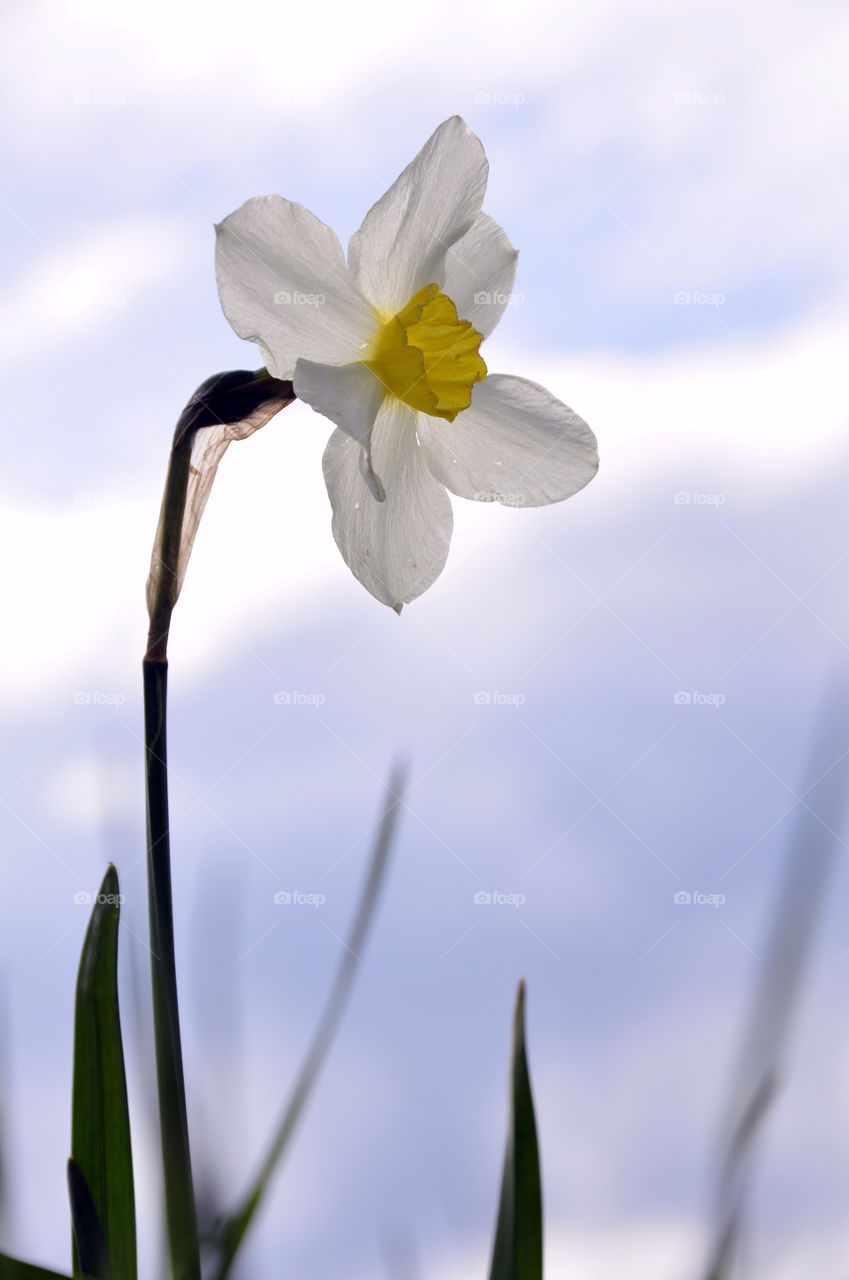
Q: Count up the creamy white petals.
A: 6